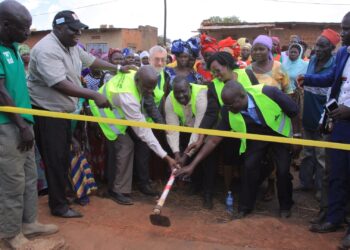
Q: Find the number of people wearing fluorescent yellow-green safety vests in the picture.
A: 5